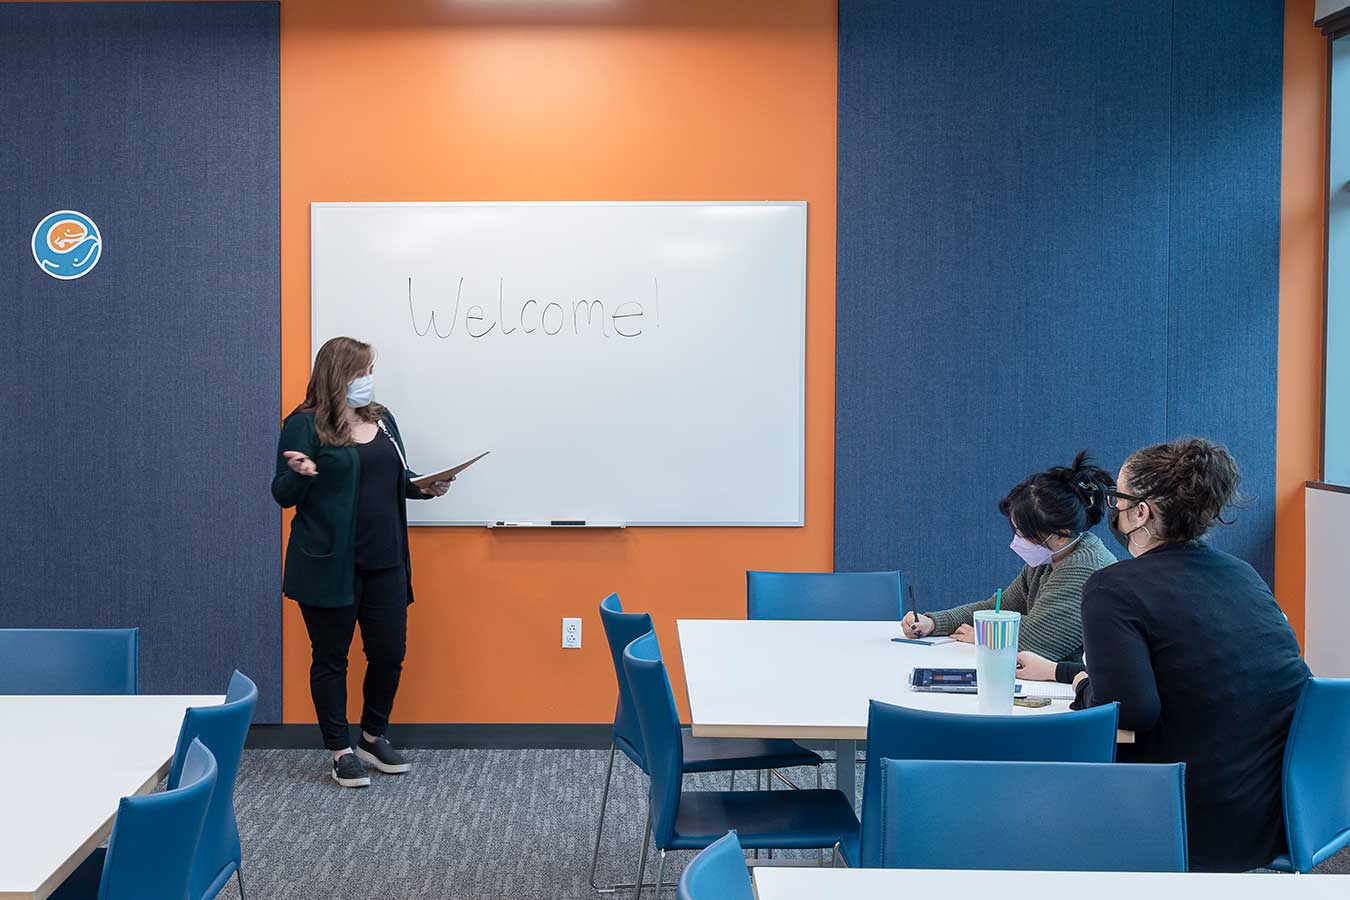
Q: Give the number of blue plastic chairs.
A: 10